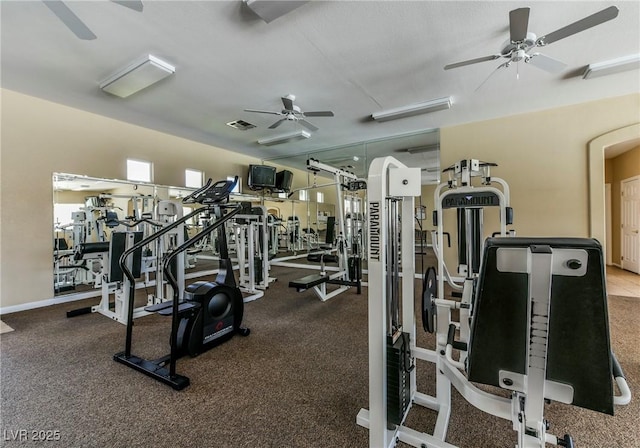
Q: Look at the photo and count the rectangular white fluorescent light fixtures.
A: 5